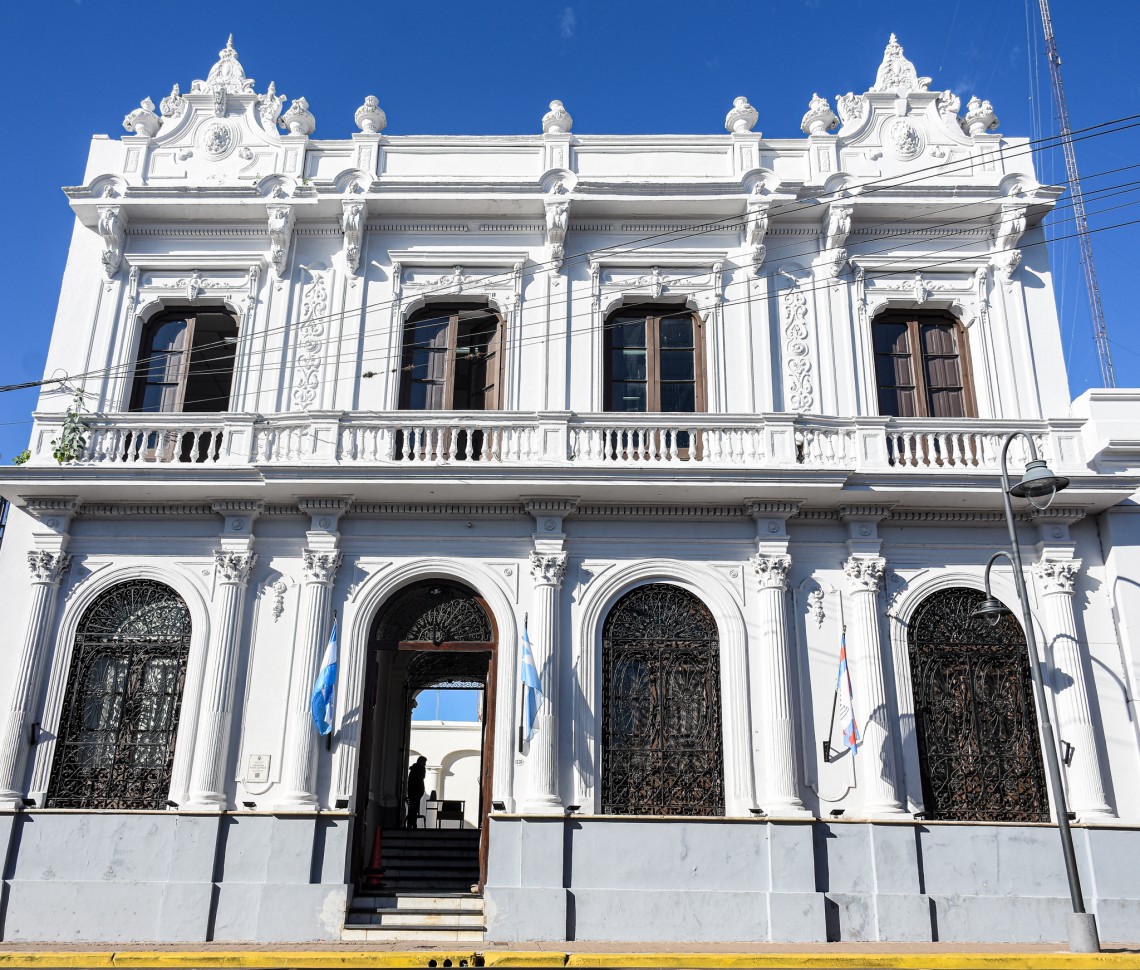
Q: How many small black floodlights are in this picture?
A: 10